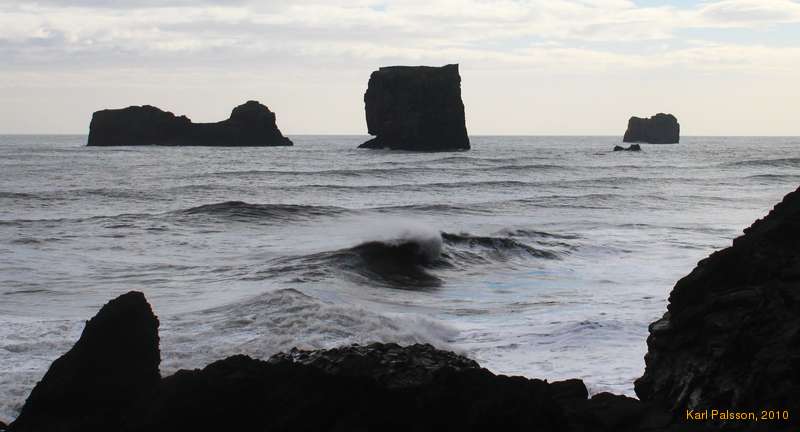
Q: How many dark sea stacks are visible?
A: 3